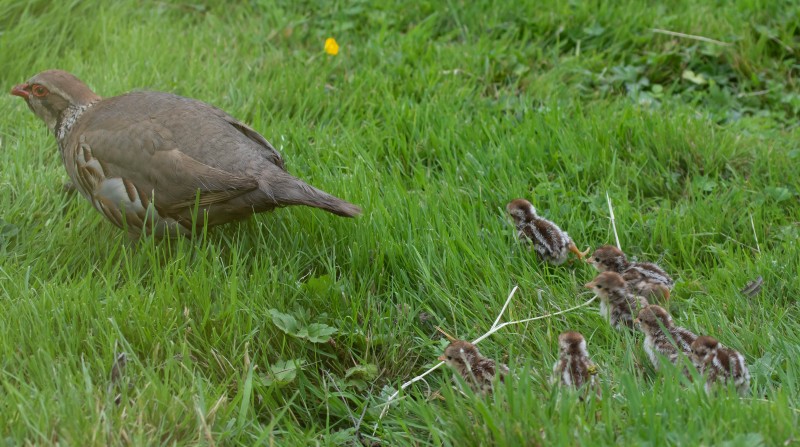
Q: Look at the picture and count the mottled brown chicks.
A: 7